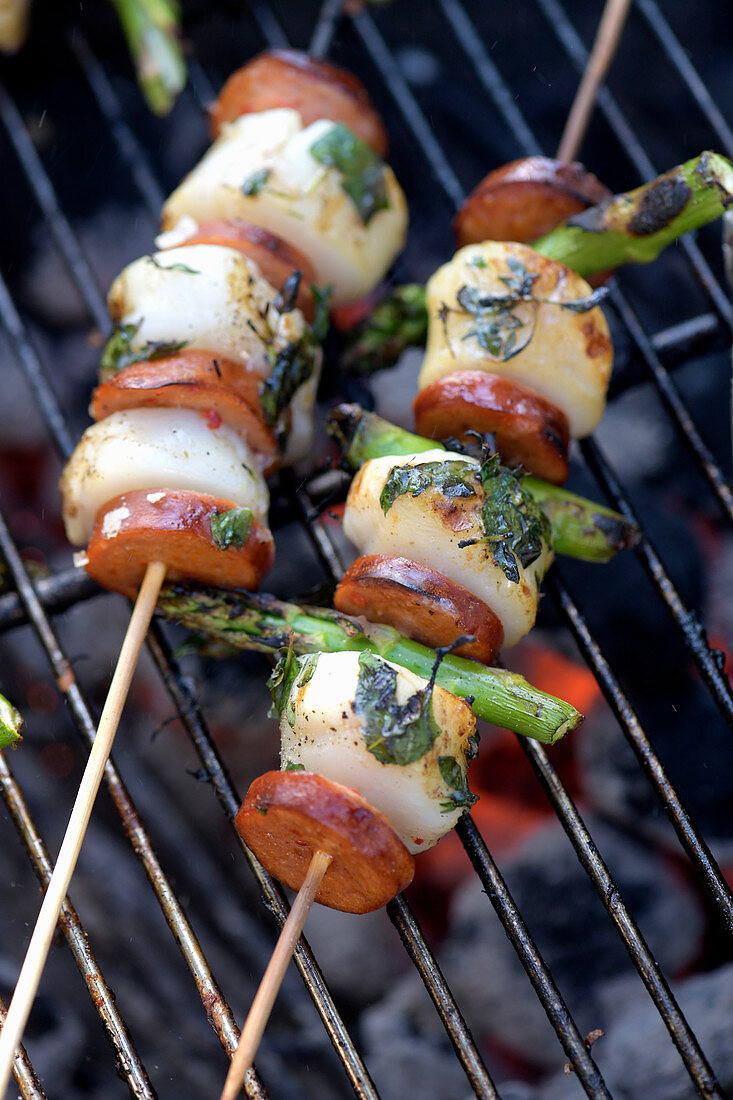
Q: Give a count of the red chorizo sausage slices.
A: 8